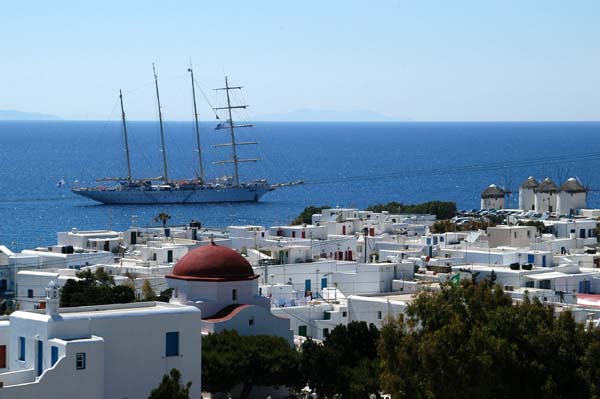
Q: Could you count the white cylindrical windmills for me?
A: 4